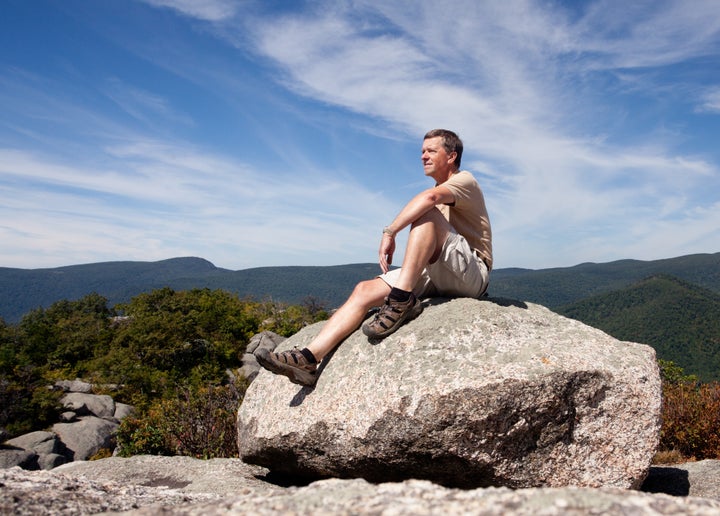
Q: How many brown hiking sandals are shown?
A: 2